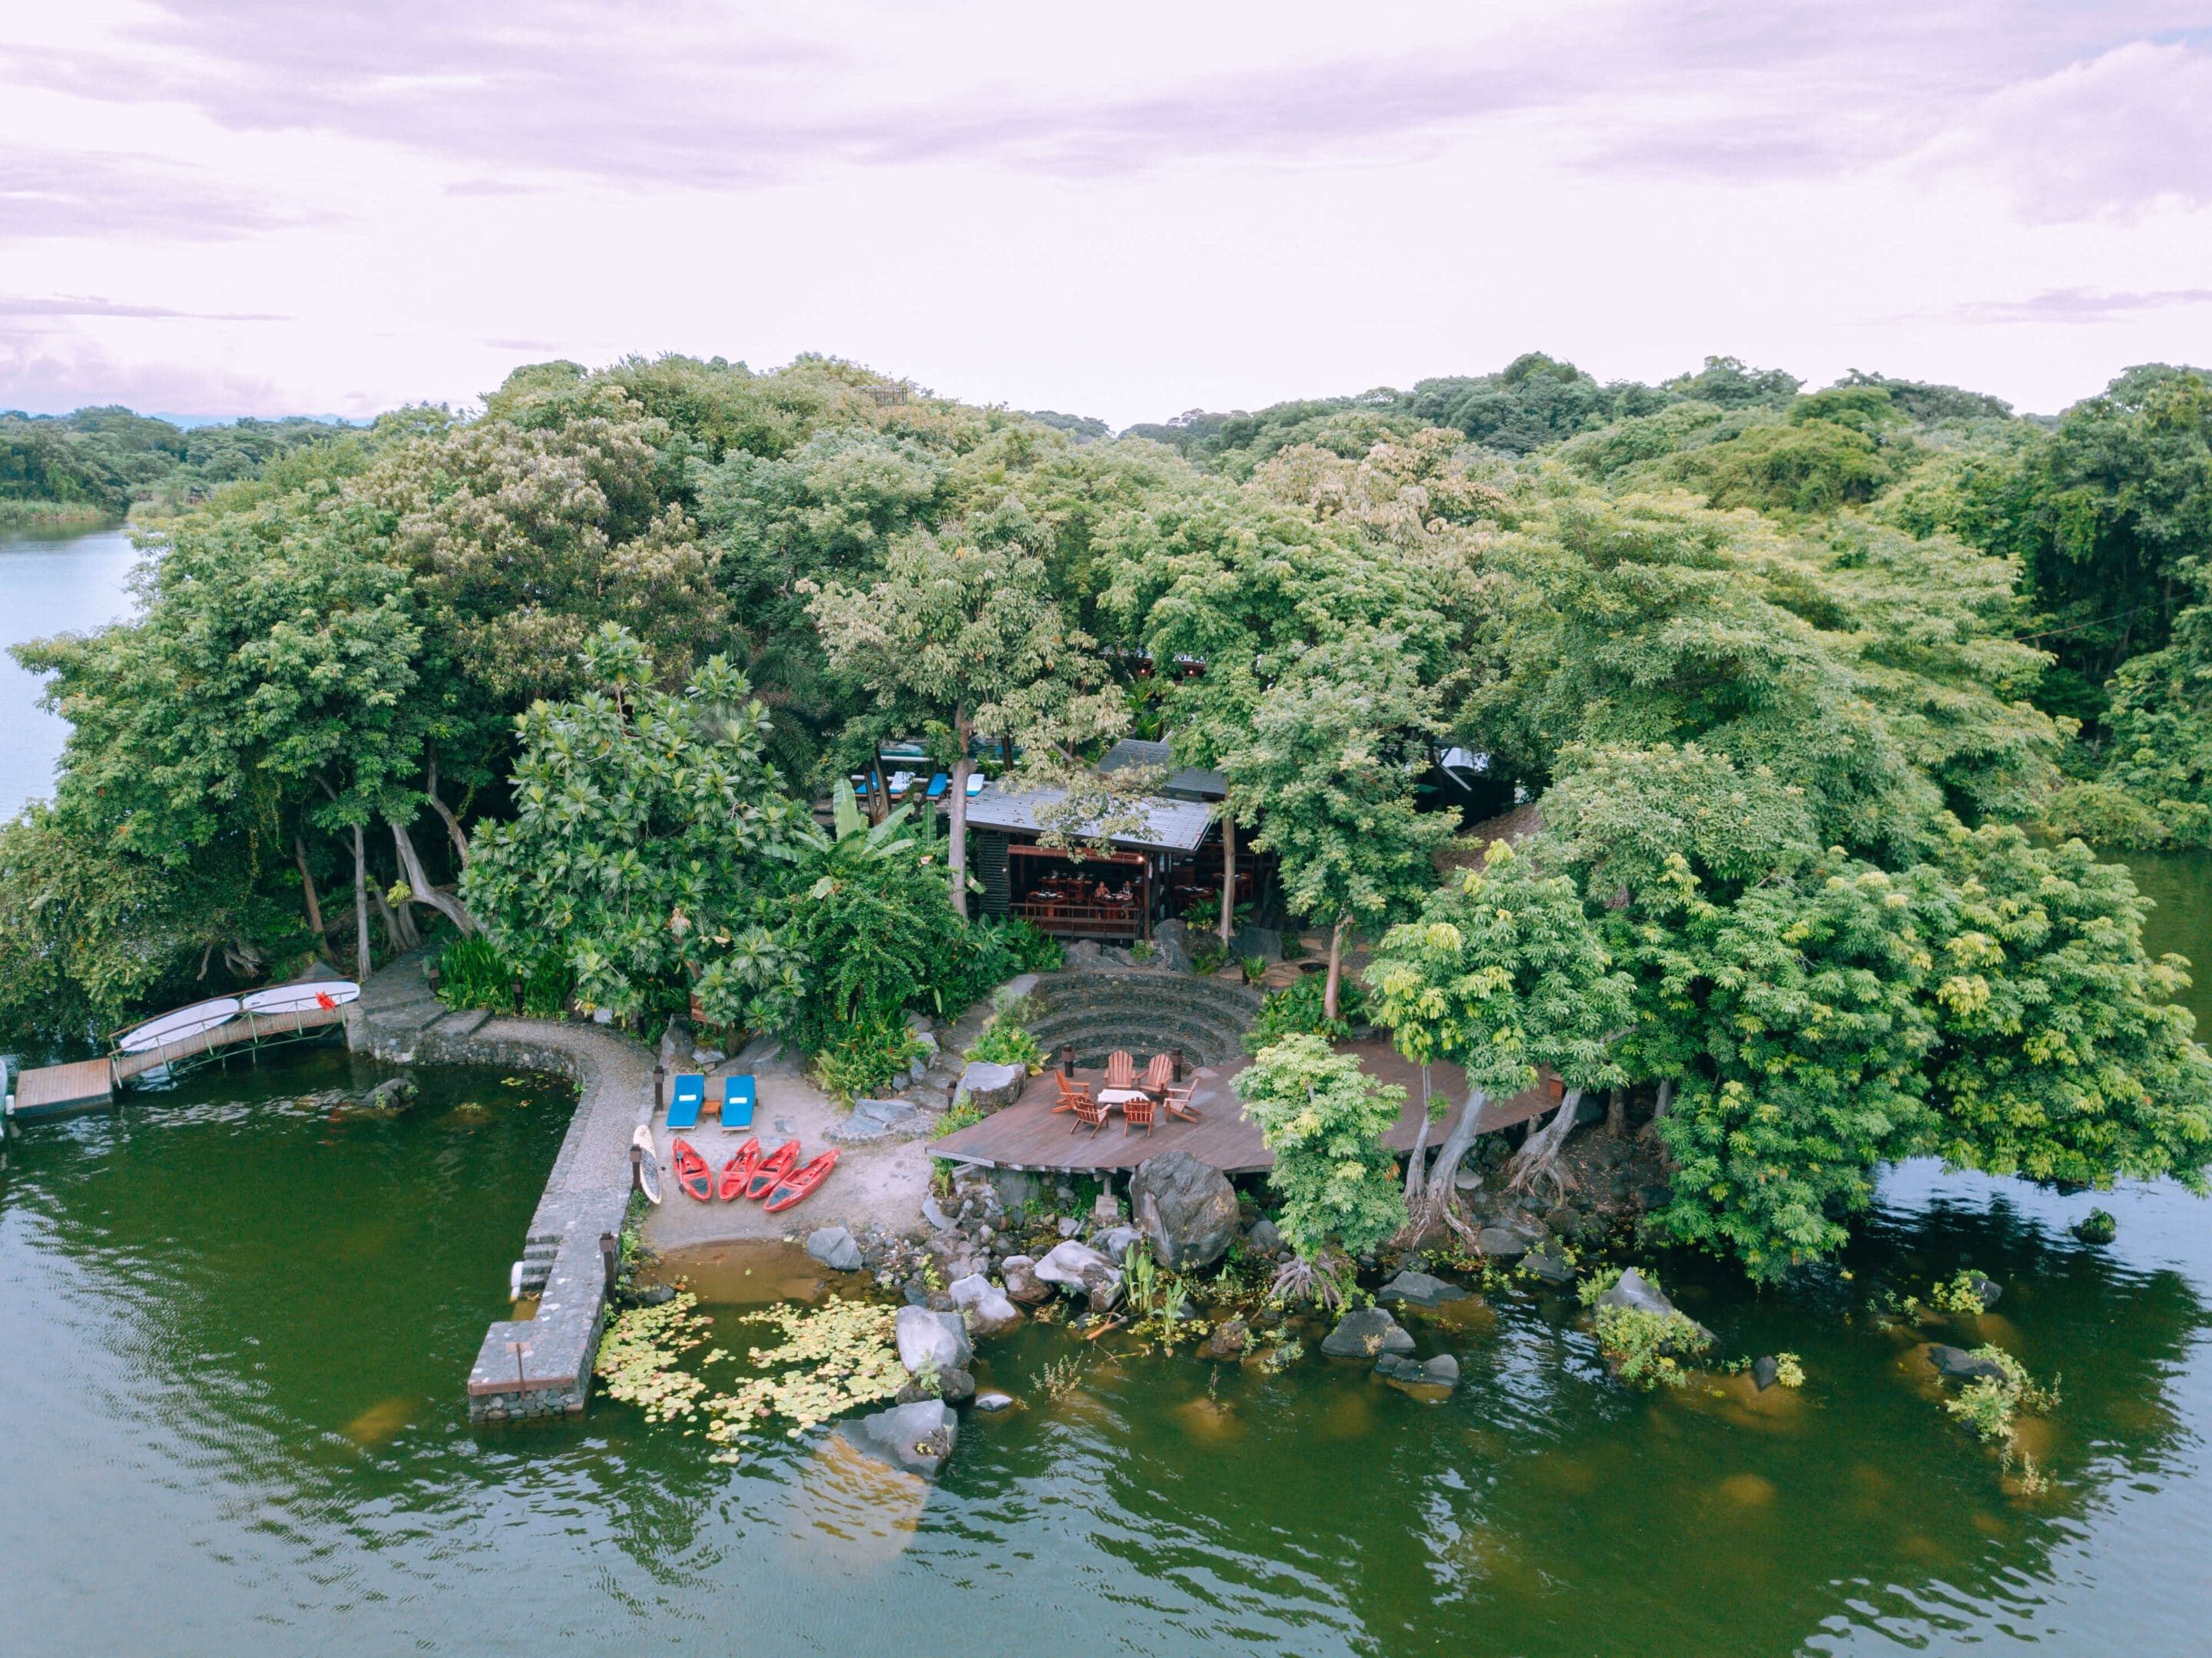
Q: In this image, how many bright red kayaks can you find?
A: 4